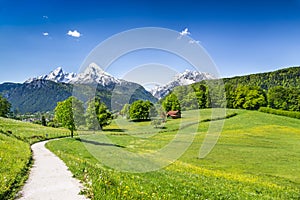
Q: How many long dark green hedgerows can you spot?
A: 2